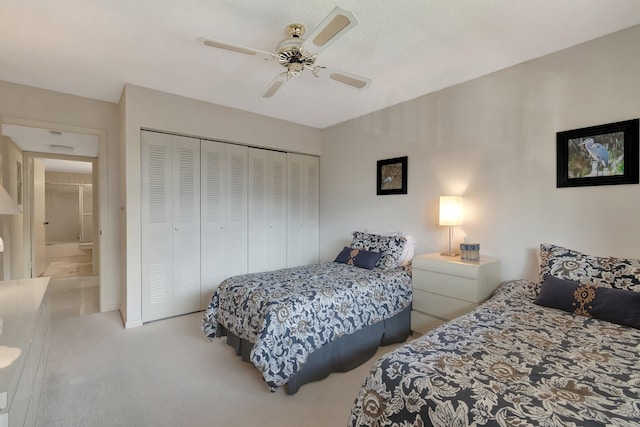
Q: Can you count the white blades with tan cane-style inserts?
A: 4